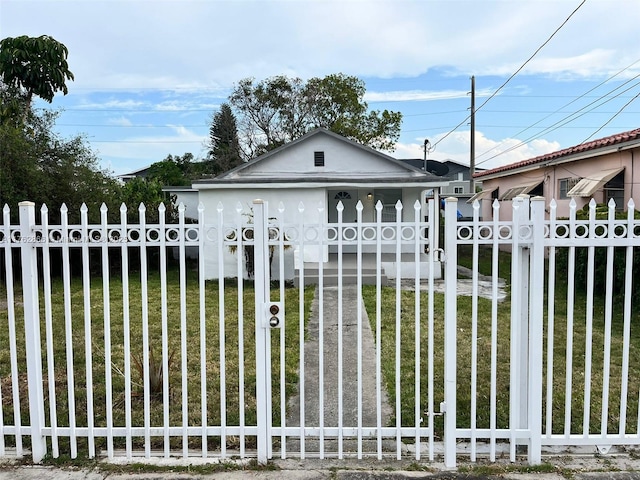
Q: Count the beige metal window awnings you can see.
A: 3